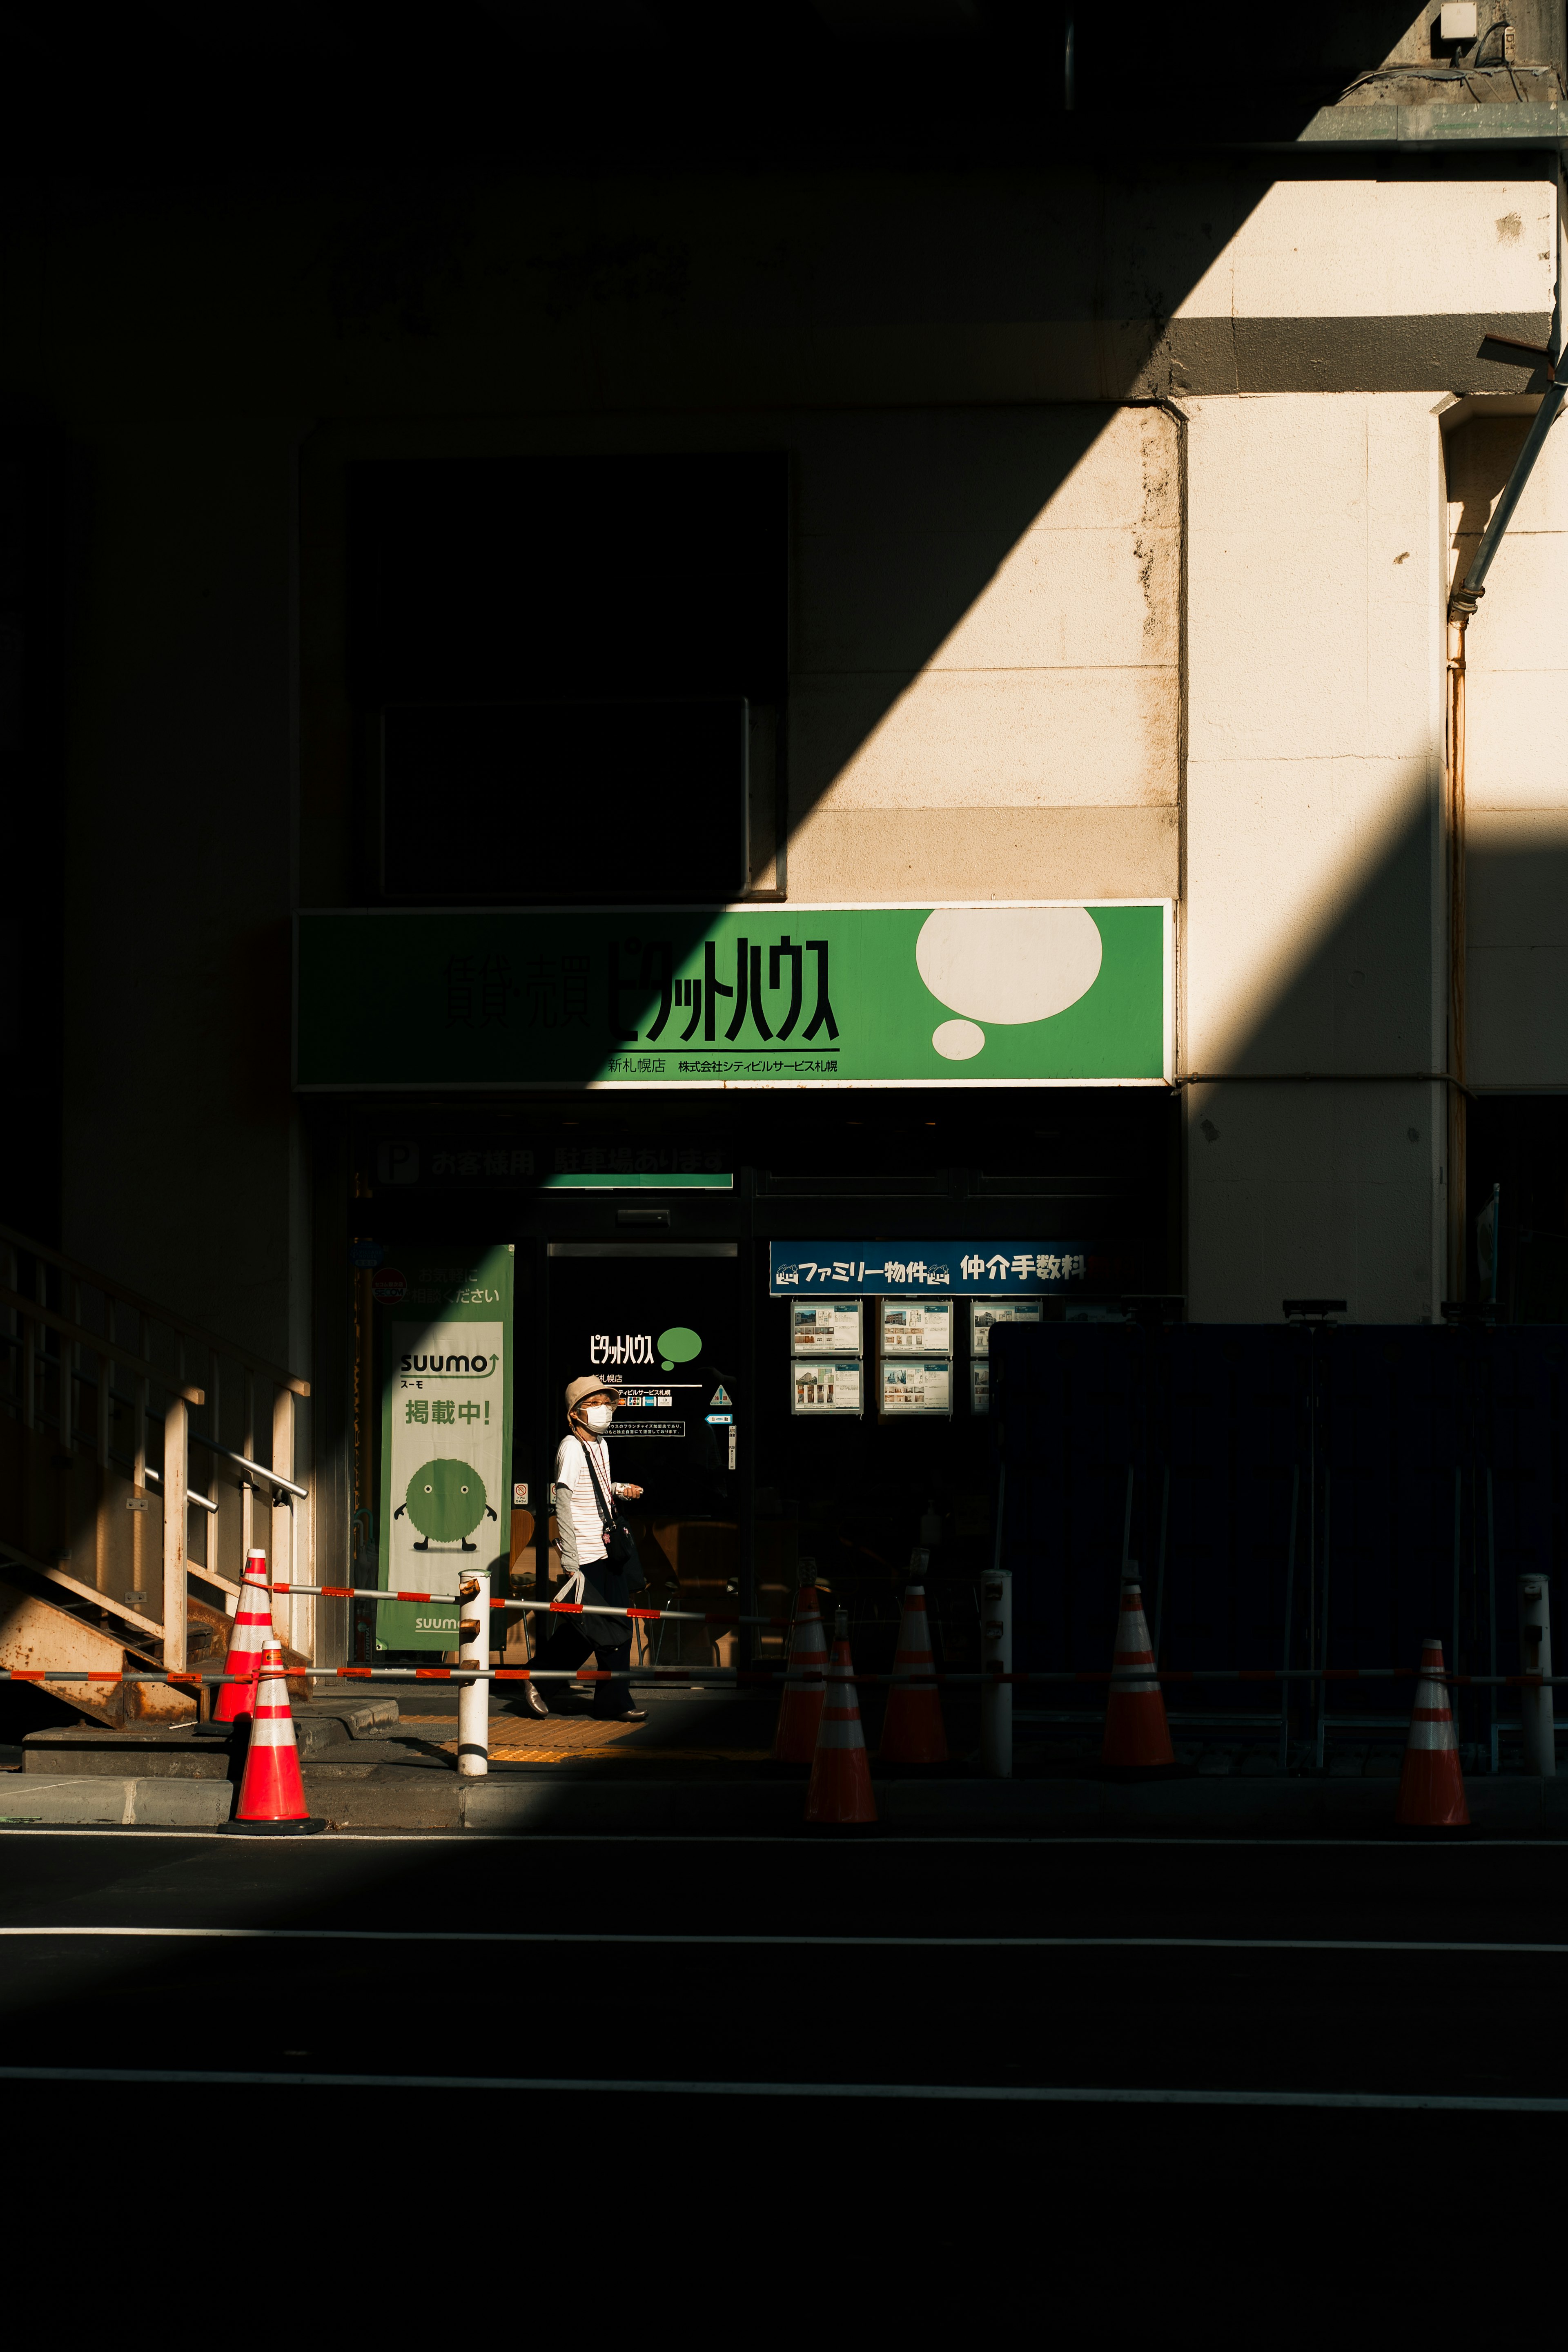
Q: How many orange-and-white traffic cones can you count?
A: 7